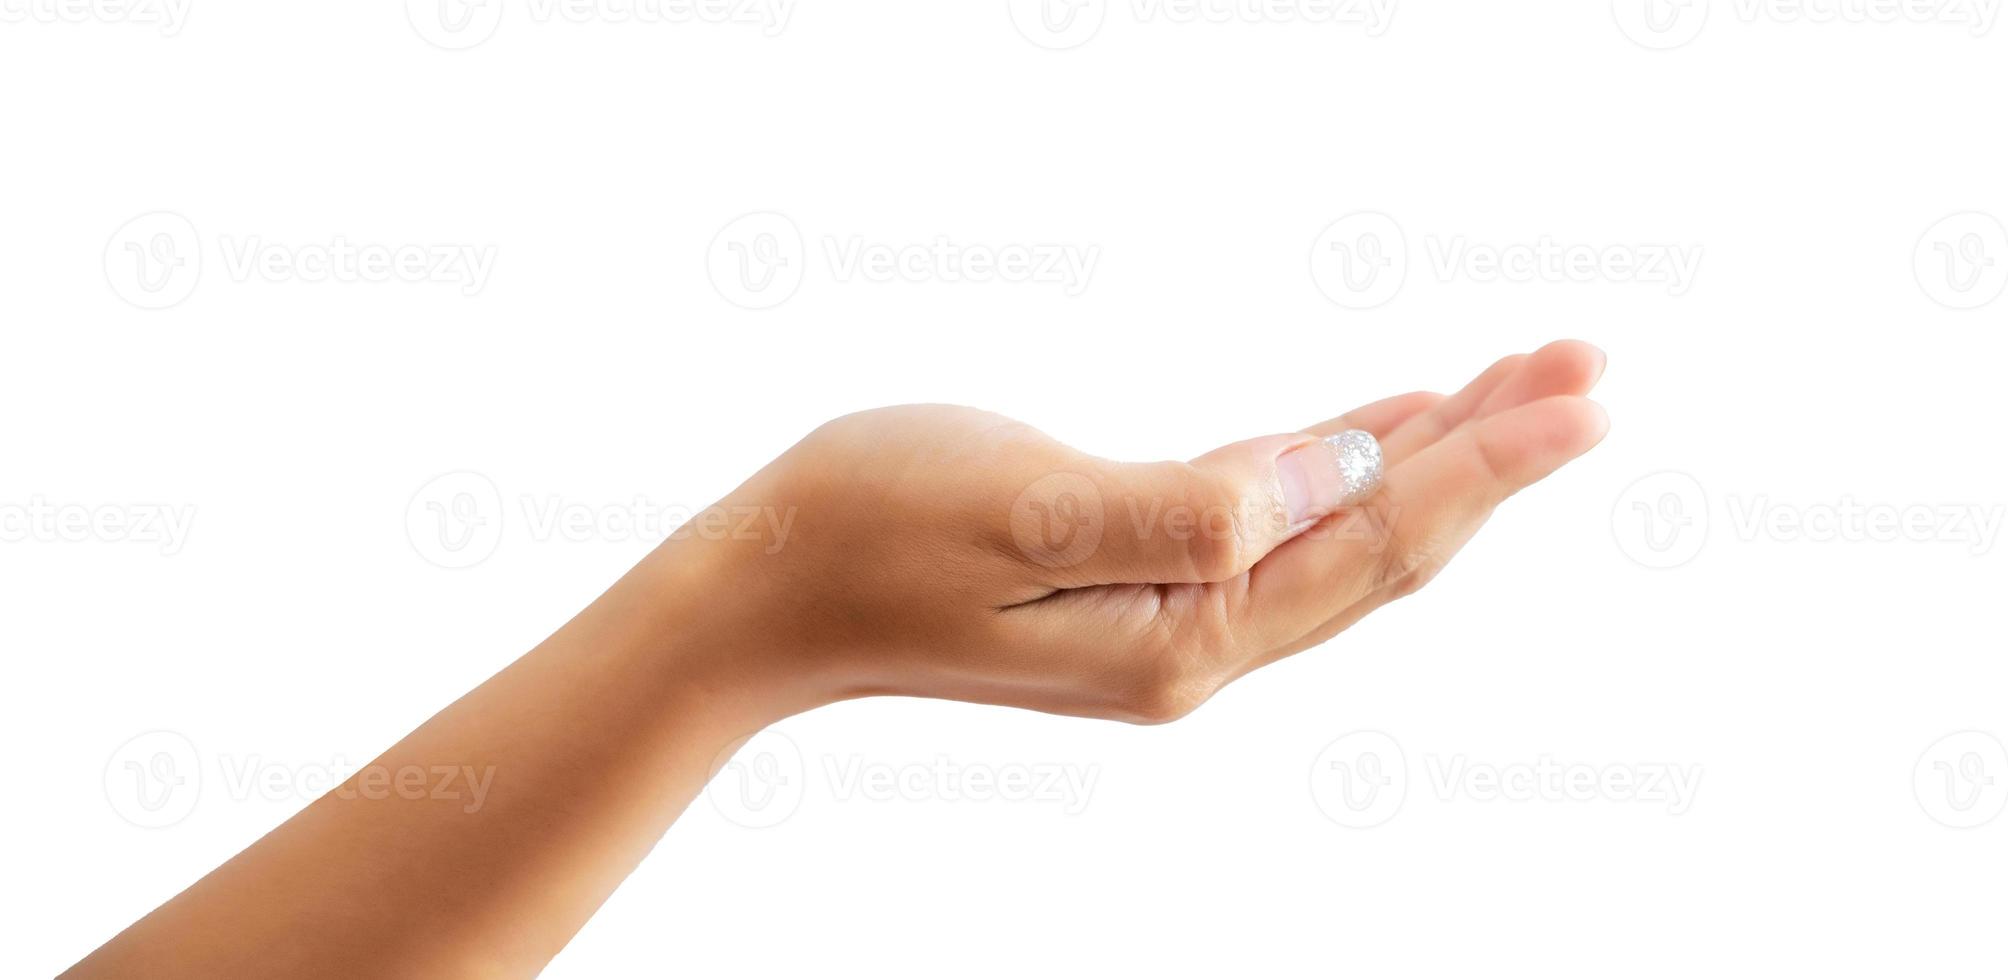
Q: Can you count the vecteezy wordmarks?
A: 14